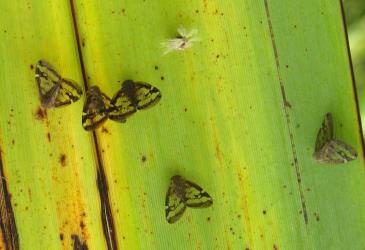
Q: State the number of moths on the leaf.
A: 5